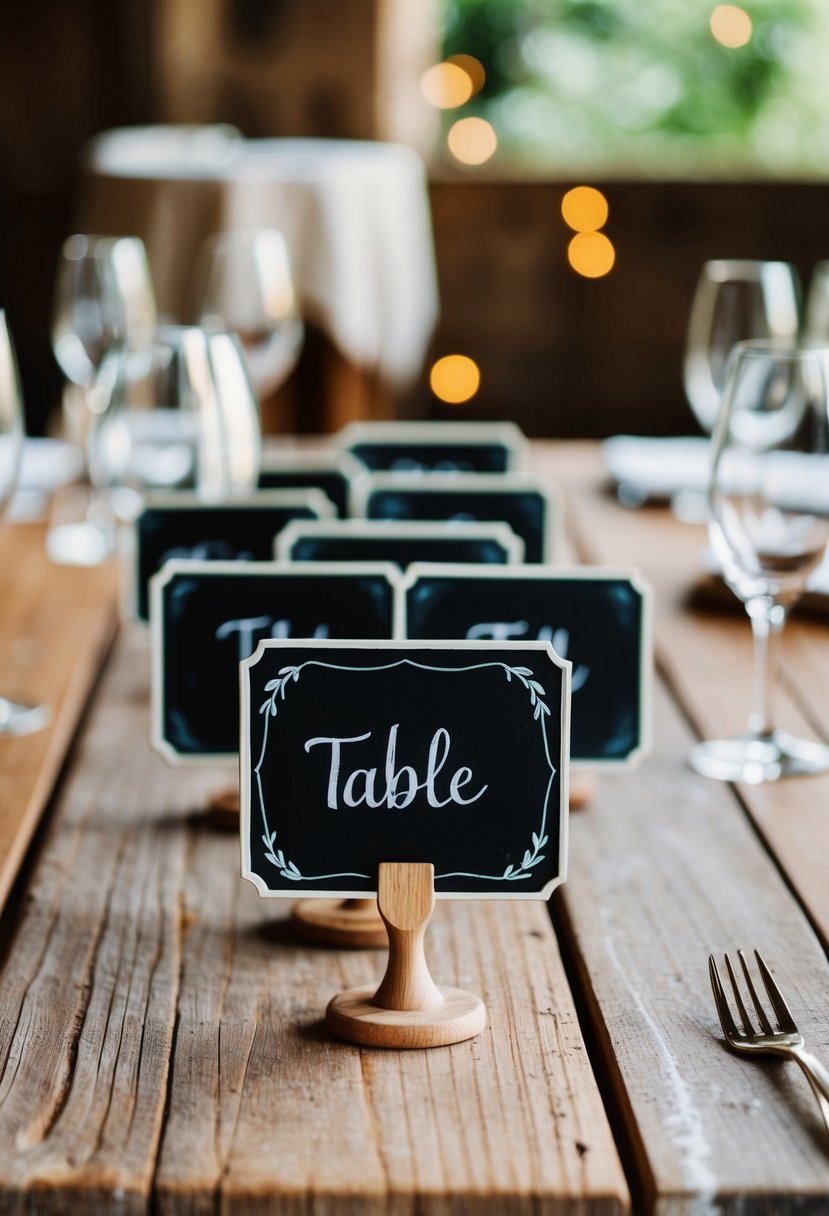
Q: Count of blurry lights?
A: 7